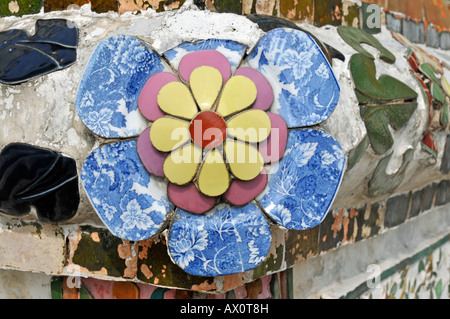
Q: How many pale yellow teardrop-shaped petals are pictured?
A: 8